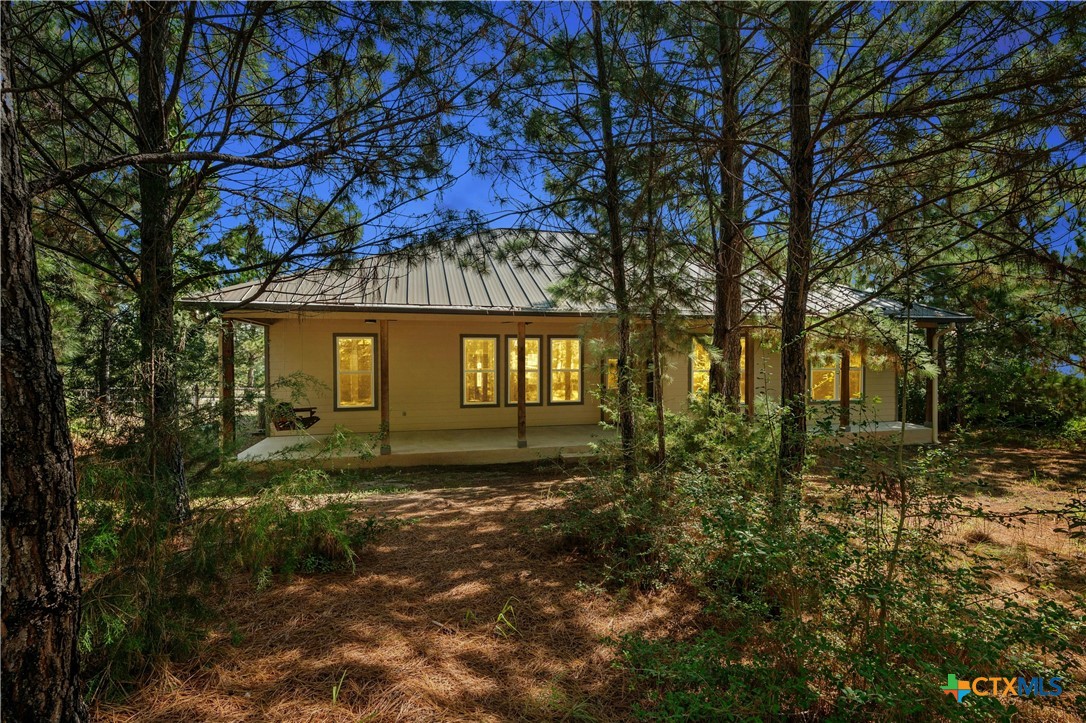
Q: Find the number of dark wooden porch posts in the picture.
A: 6